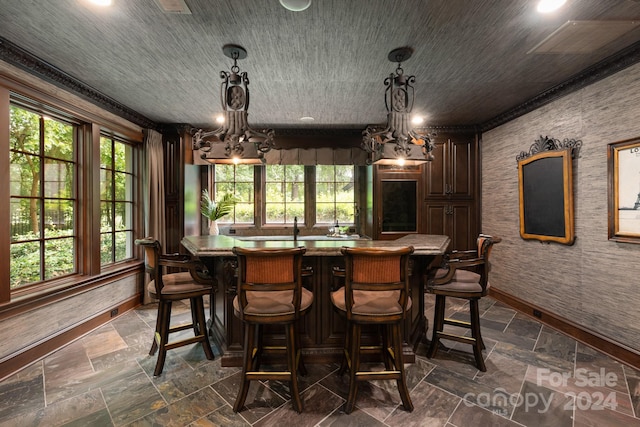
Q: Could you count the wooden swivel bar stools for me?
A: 4